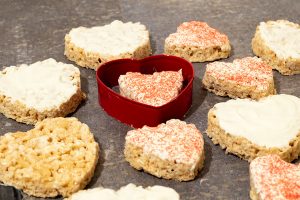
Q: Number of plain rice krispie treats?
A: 1